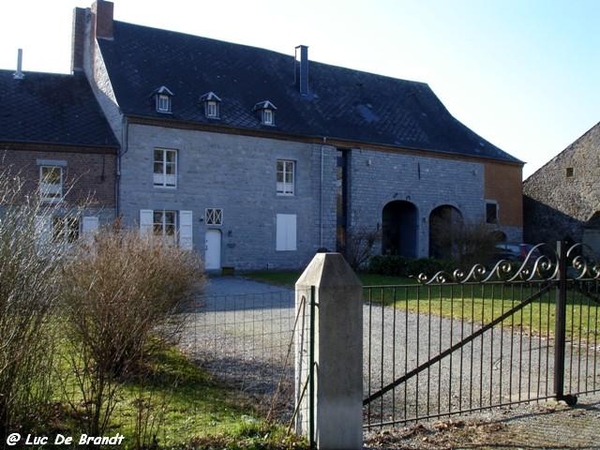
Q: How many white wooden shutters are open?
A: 4